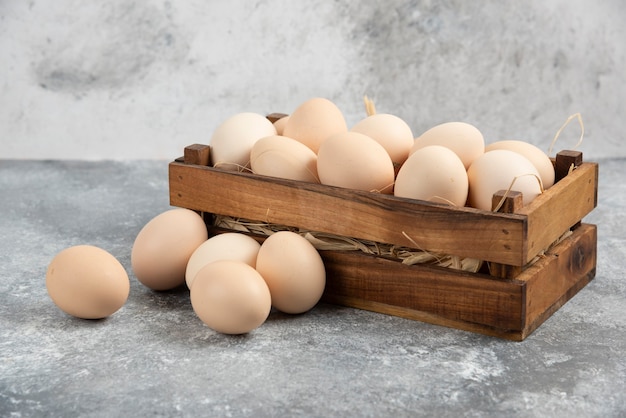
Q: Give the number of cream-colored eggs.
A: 15